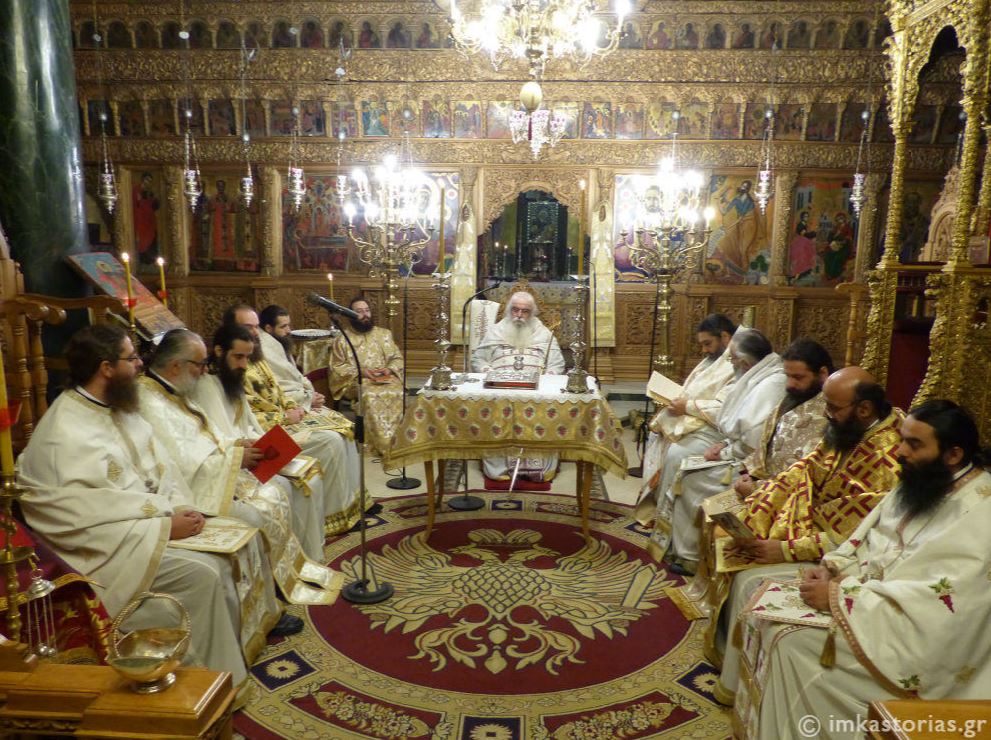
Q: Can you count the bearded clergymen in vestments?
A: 12